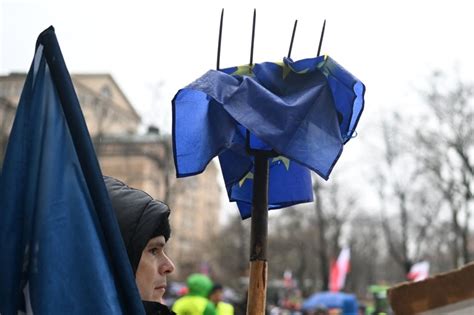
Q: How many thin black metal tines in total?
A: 4